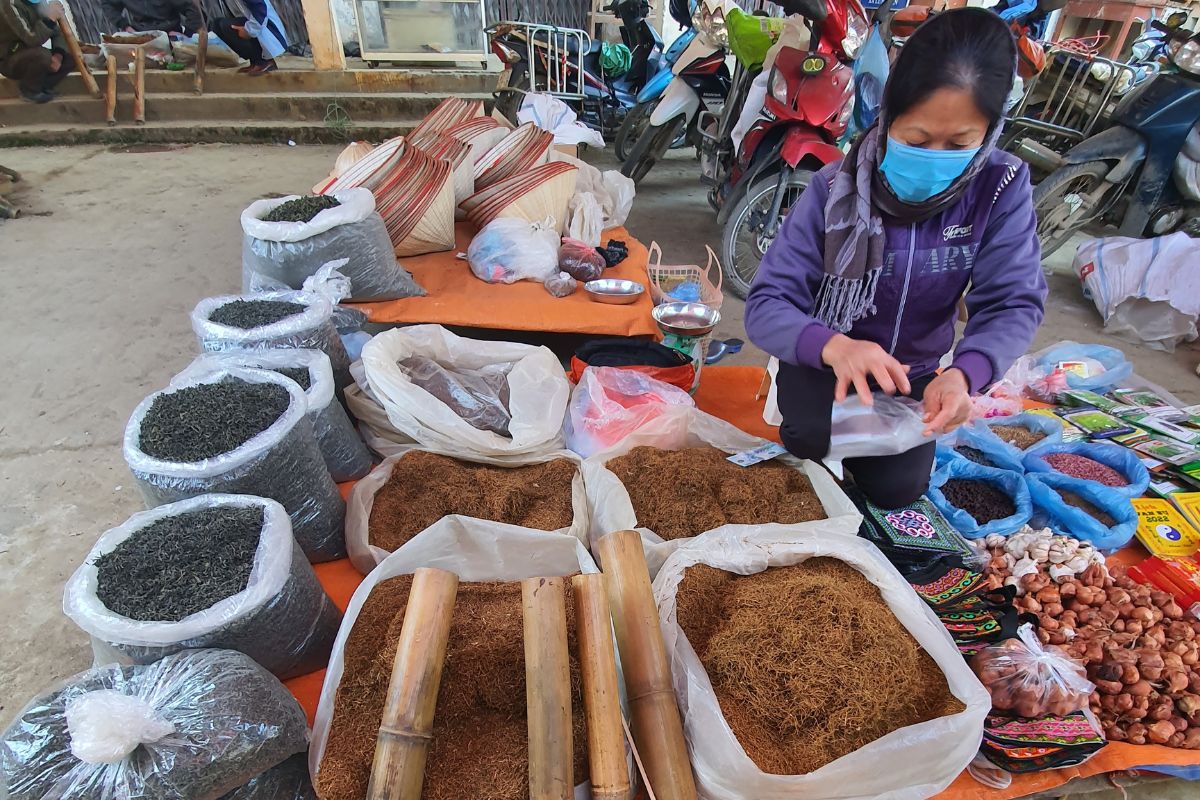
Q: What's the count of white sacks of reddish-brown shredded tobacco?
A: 4